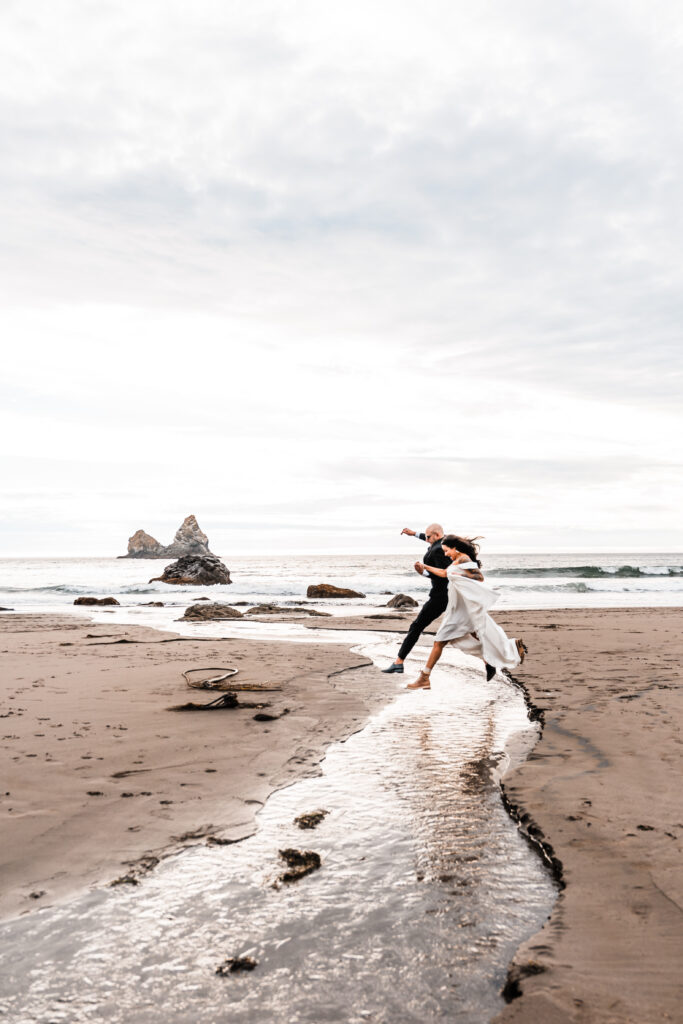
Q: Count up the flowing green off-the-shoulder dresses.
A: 0